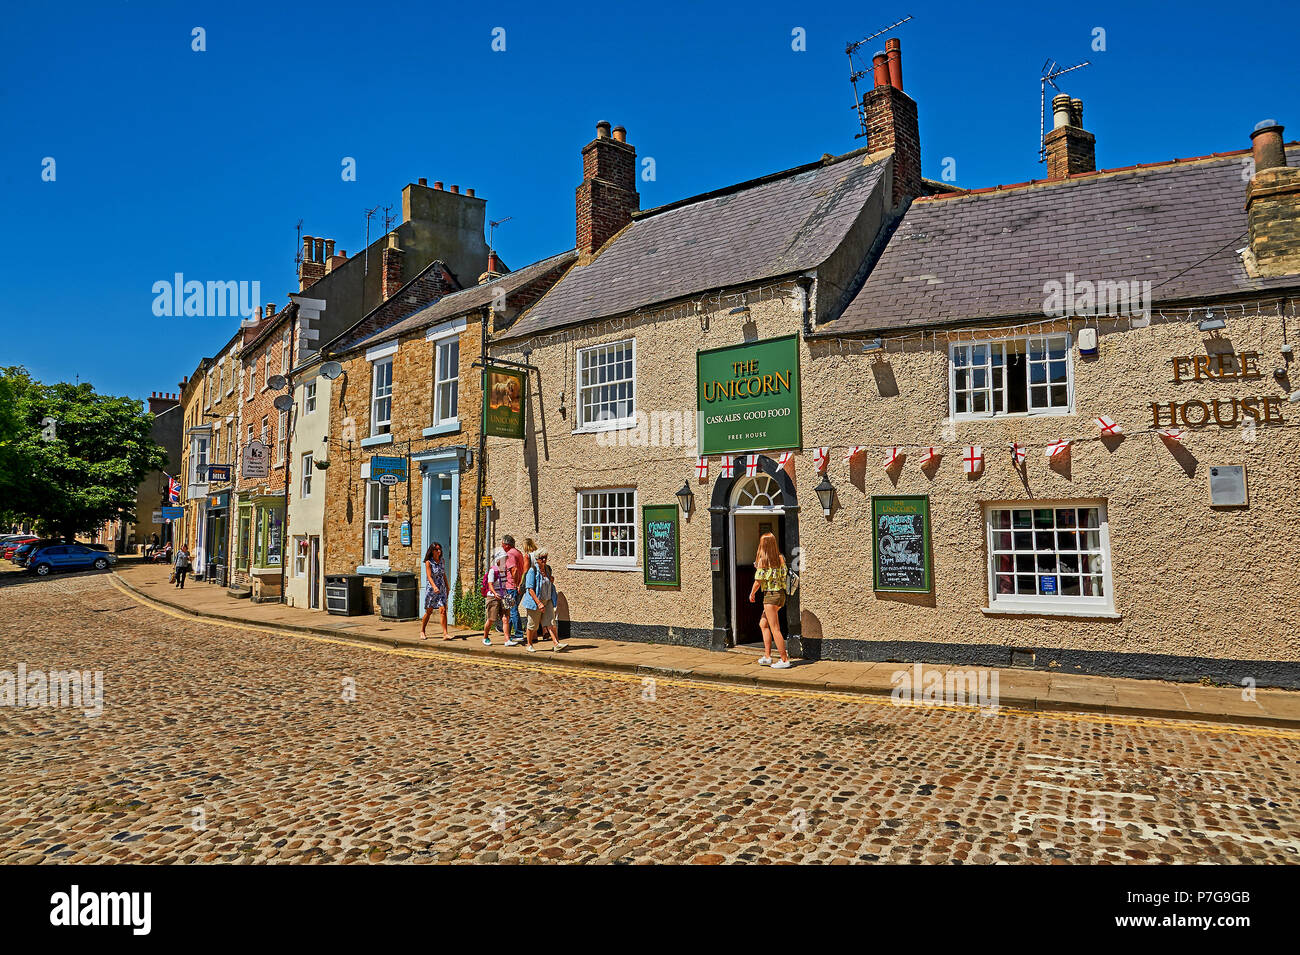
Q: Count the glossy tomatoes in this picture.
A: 0